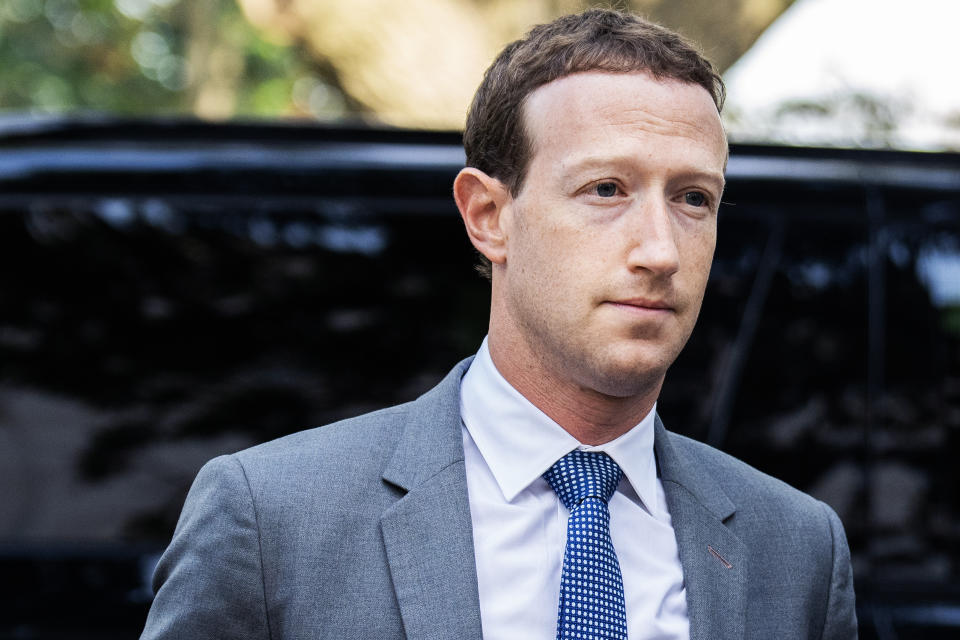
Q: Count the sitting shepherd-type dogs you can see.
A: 0